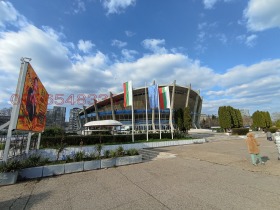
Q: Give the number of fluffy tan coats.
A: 1